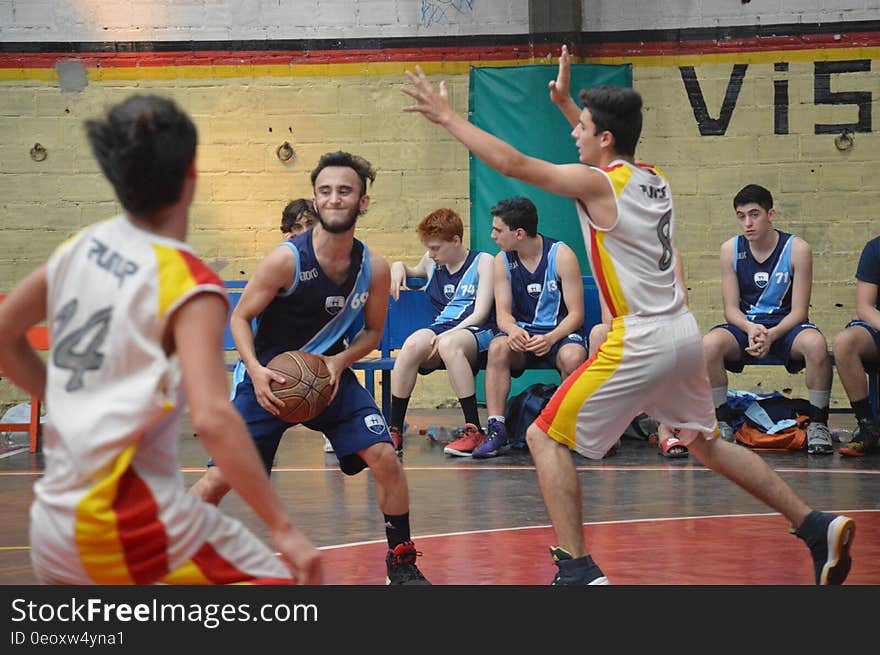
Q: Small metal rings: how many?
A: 3